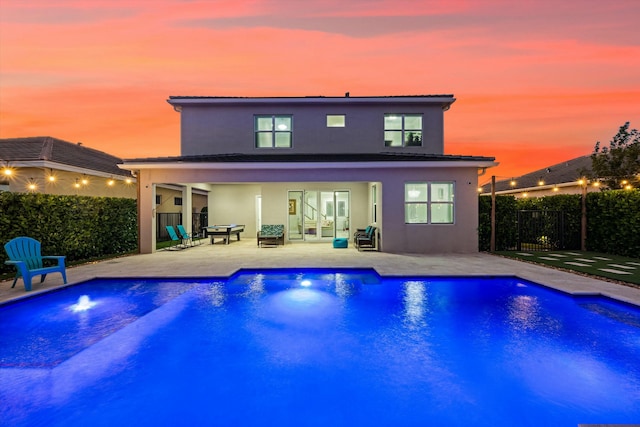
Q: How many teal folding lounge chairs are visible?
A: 2